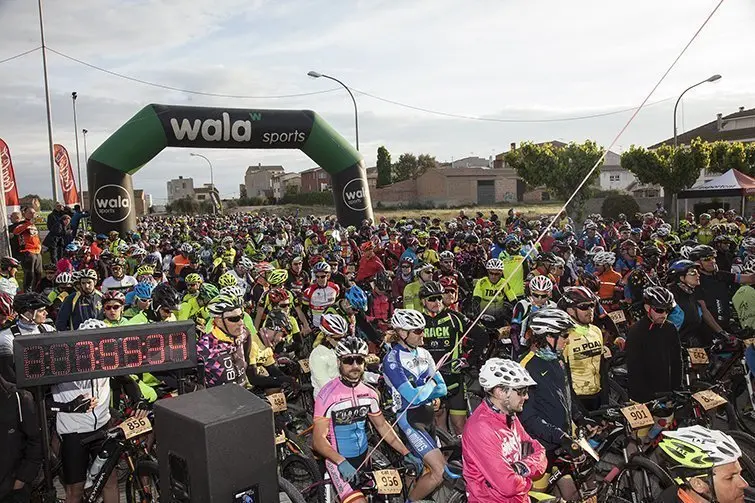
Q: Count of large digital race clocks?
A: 1